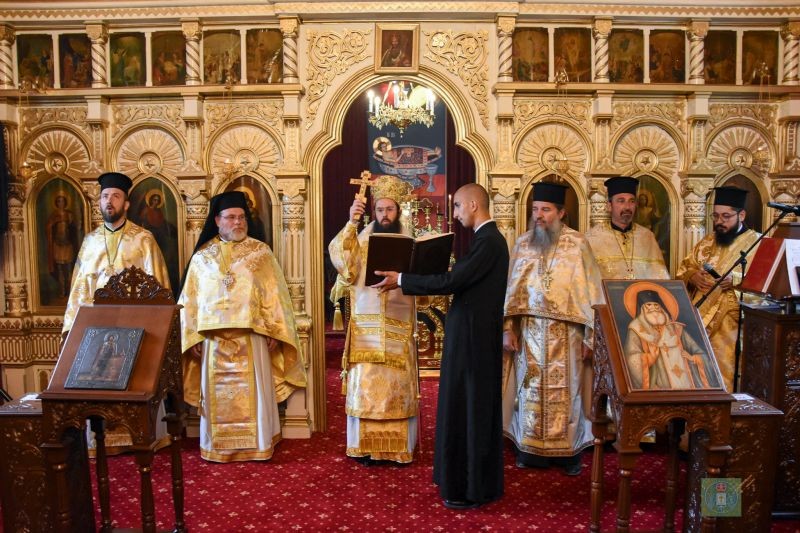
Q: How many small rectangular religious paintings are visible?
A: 13